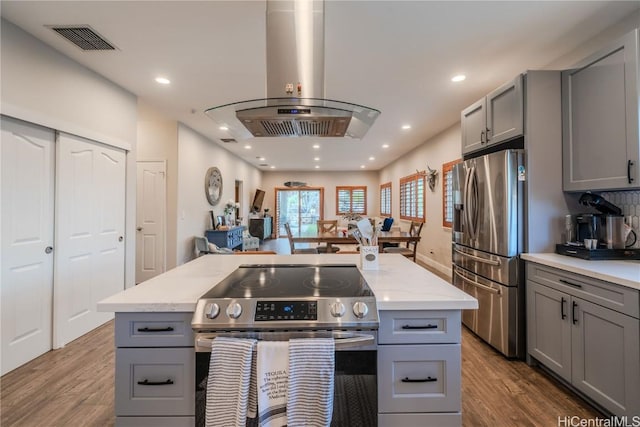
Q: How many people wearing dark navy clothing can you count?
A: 0